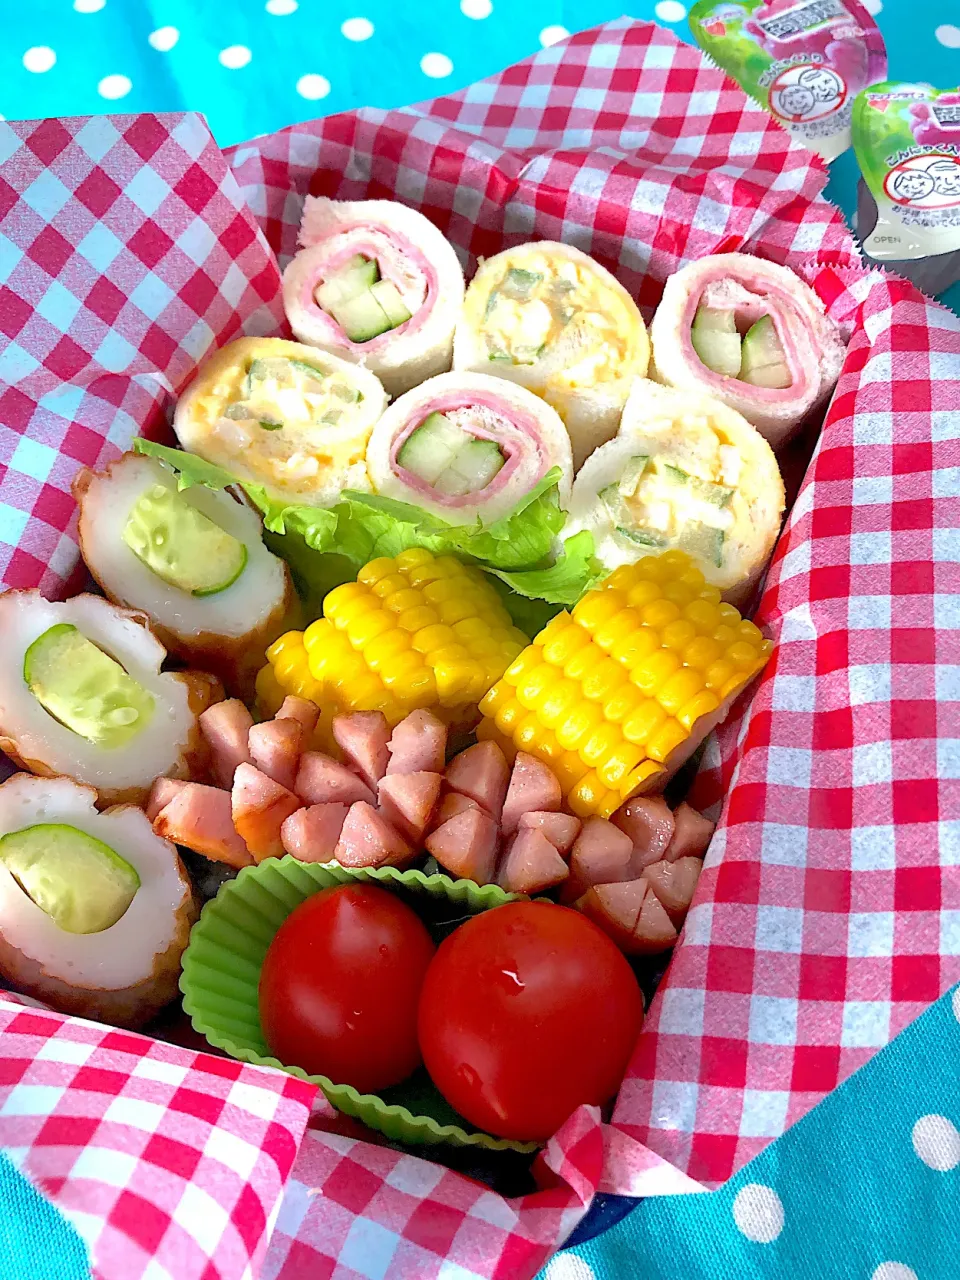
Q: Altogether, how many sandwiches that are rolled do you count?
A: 6